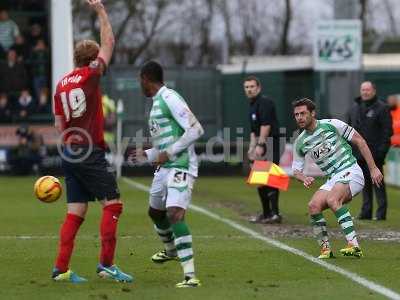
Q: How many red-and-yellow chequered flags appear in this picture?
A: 1